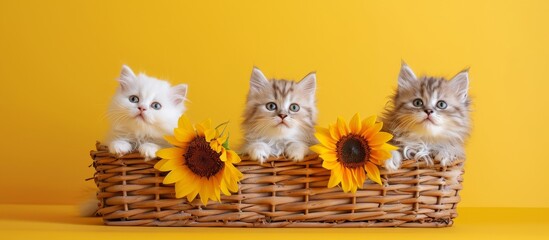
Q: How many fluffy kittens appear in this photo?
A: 3